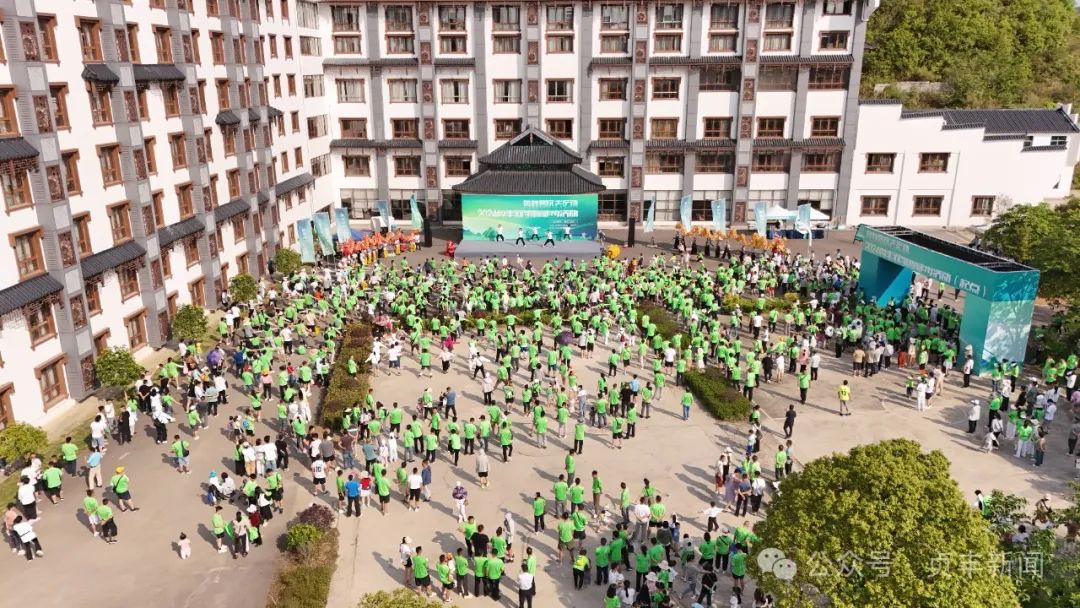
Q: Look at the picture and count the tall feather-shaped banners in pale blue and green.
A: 10